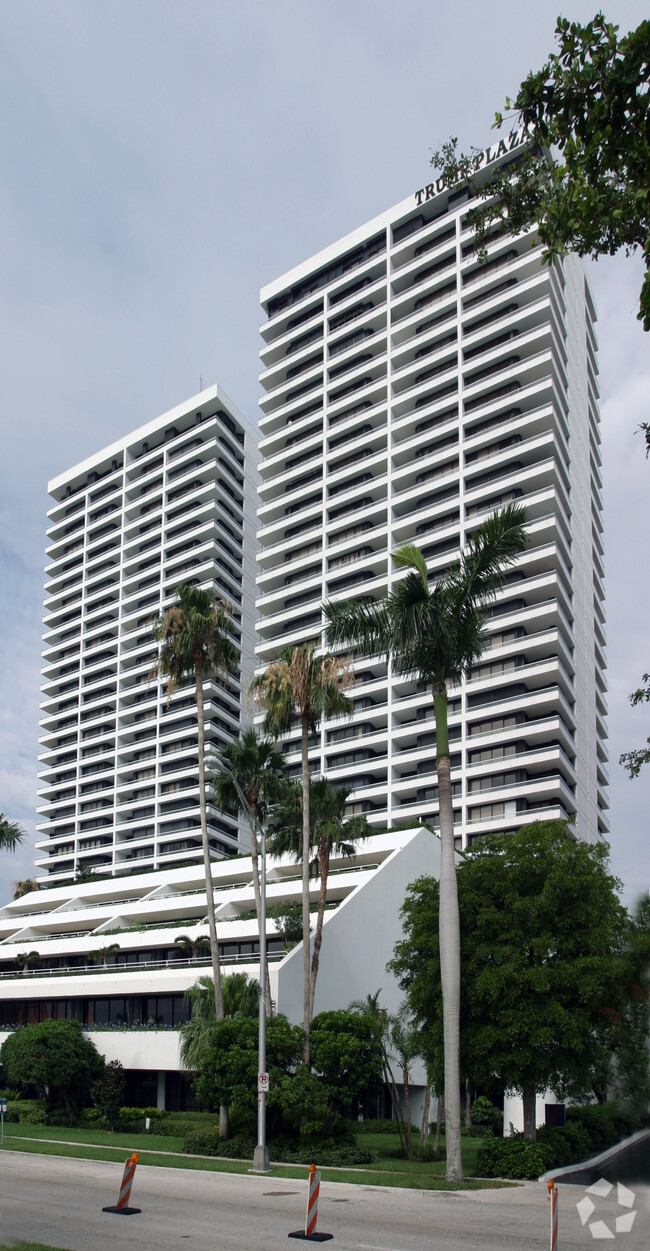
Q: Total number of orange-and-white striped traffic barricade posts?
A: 3